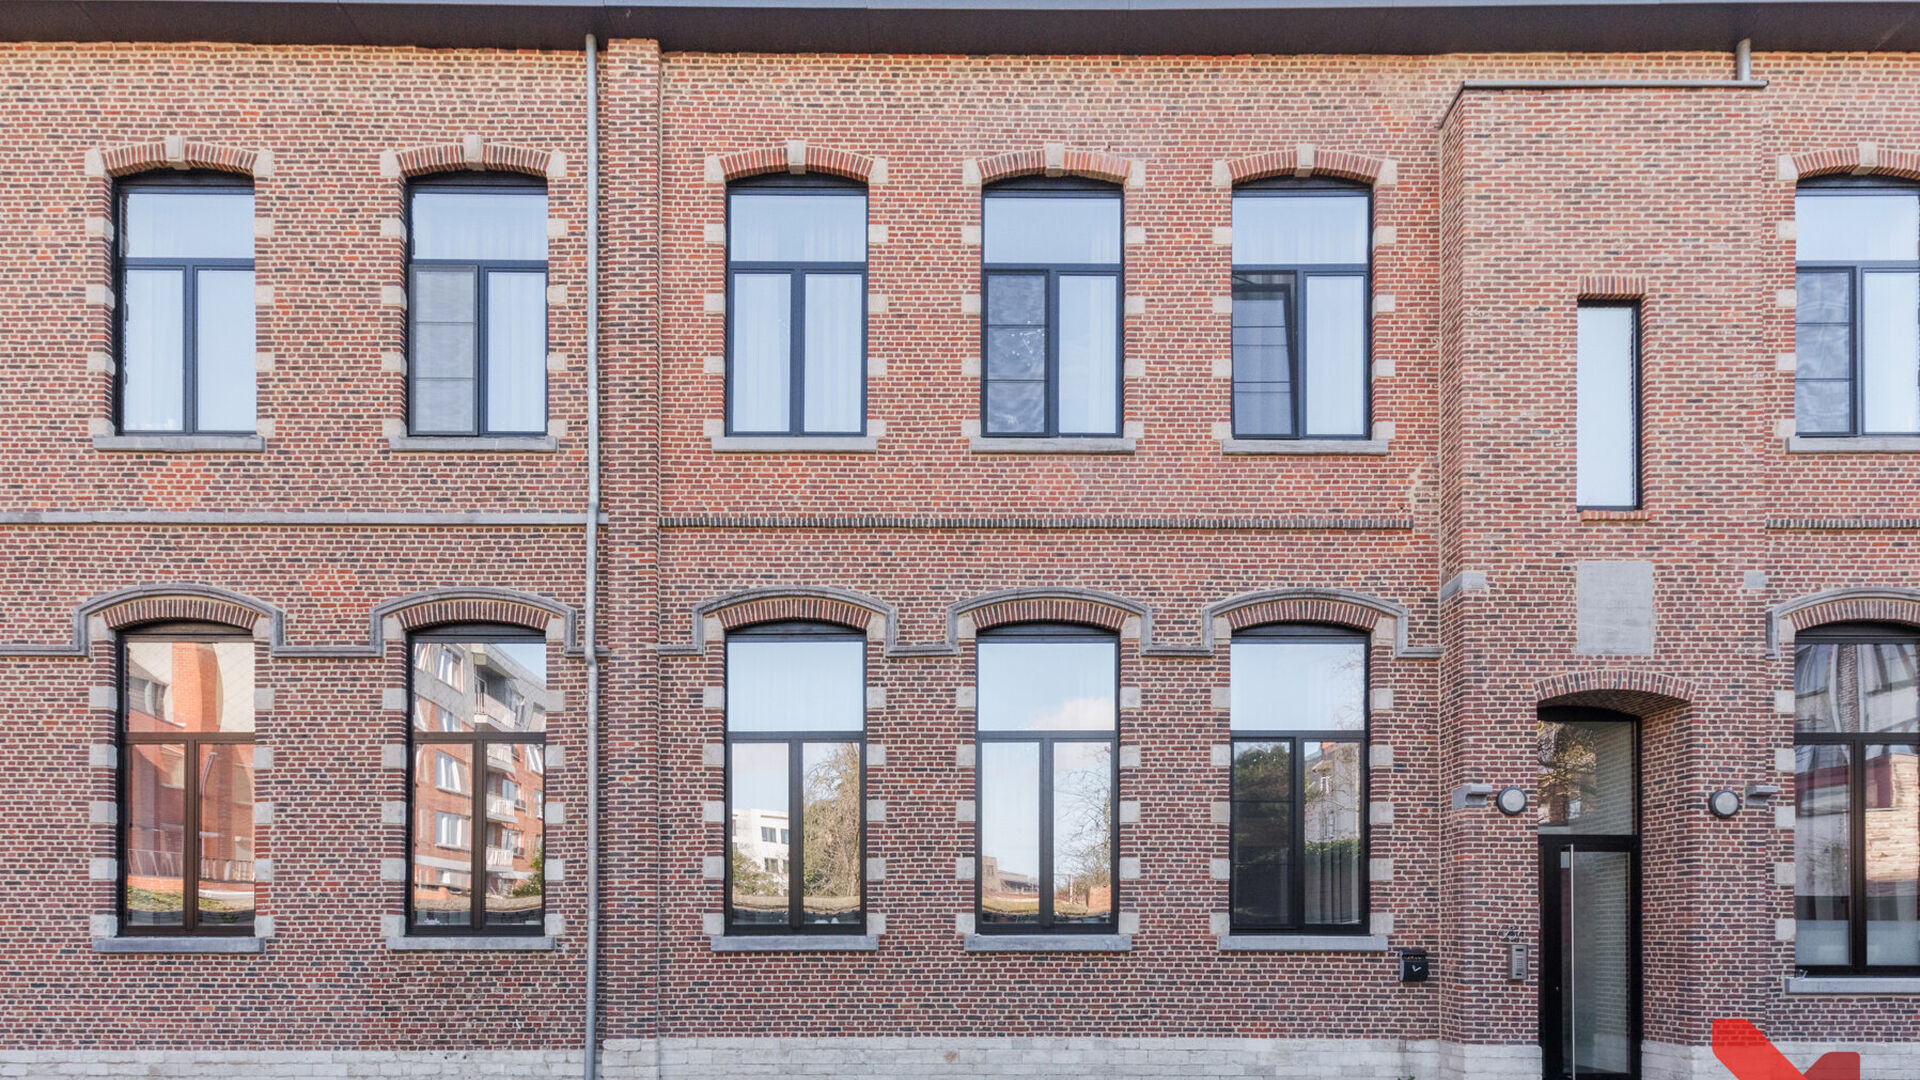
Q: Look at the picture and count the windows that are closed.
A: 12